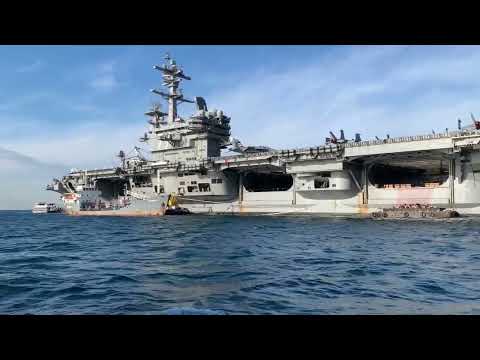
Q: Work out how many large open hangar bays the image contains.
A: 2